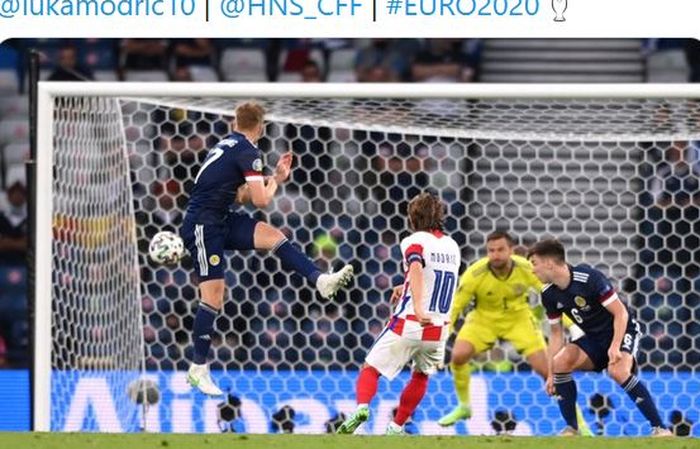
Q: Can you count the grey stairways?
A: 1